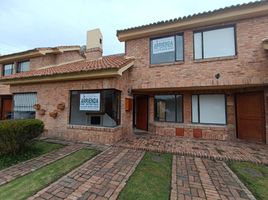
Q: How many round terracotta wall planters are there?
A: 4